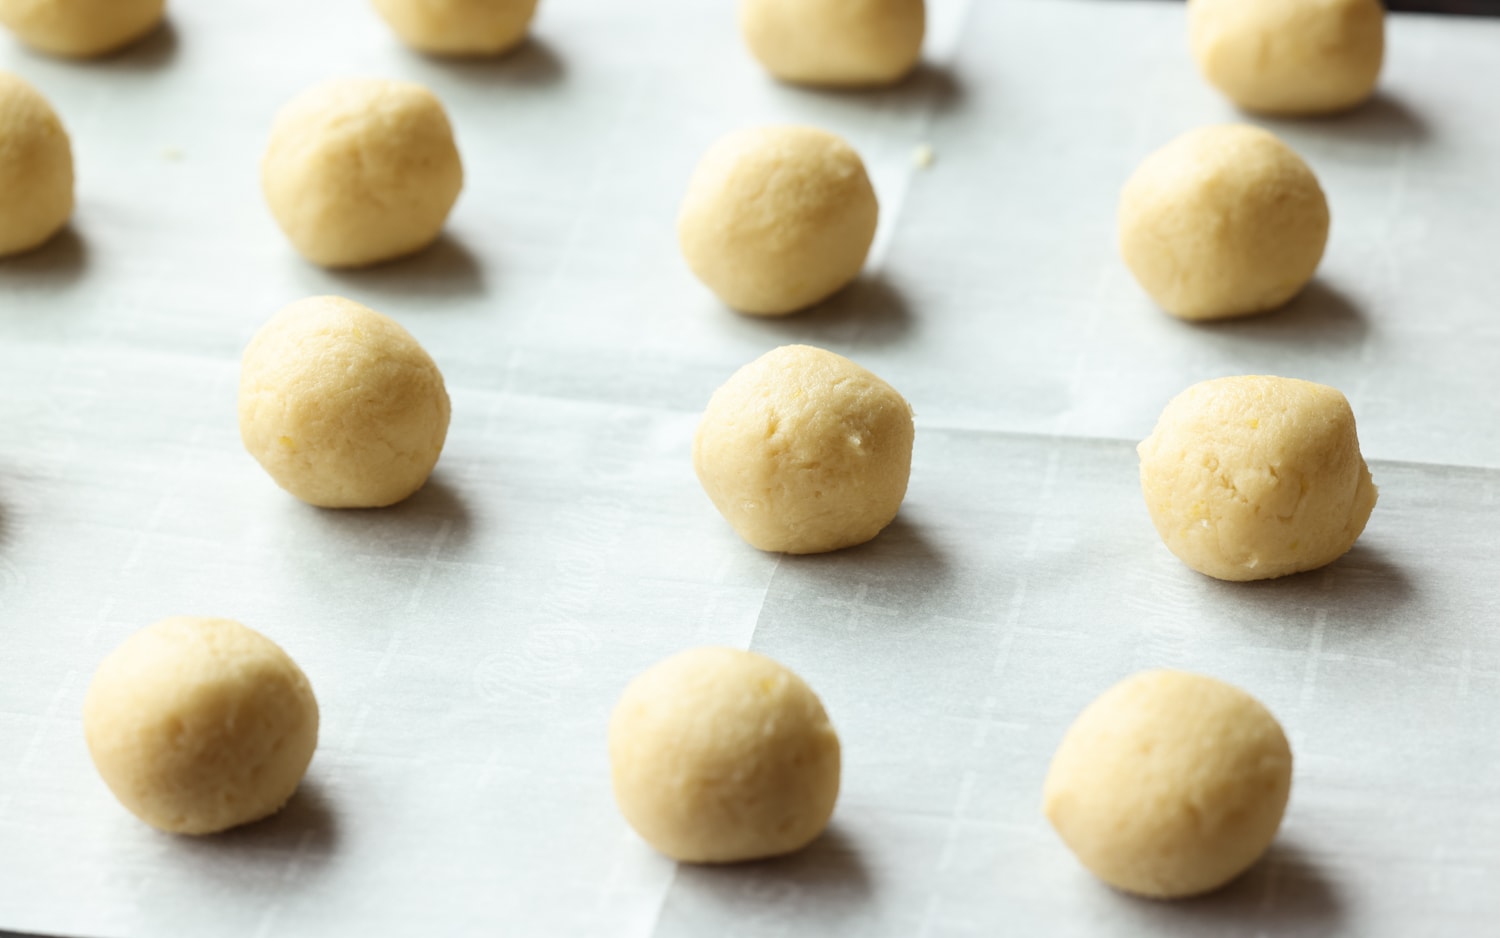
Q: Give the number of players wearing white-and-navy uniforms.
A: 0